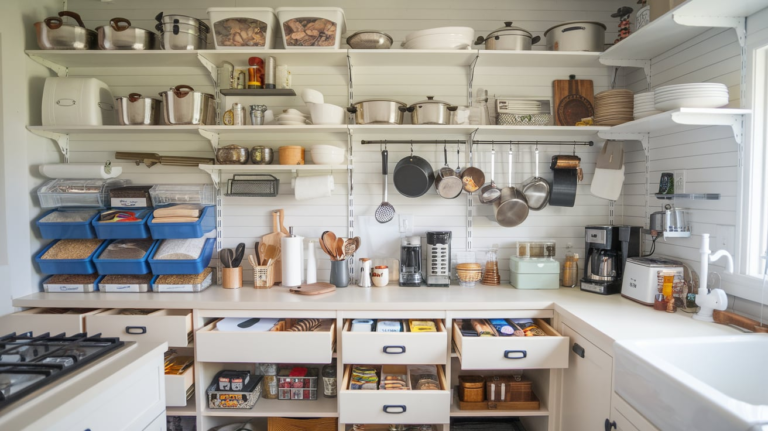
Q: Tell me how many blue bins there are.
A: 6